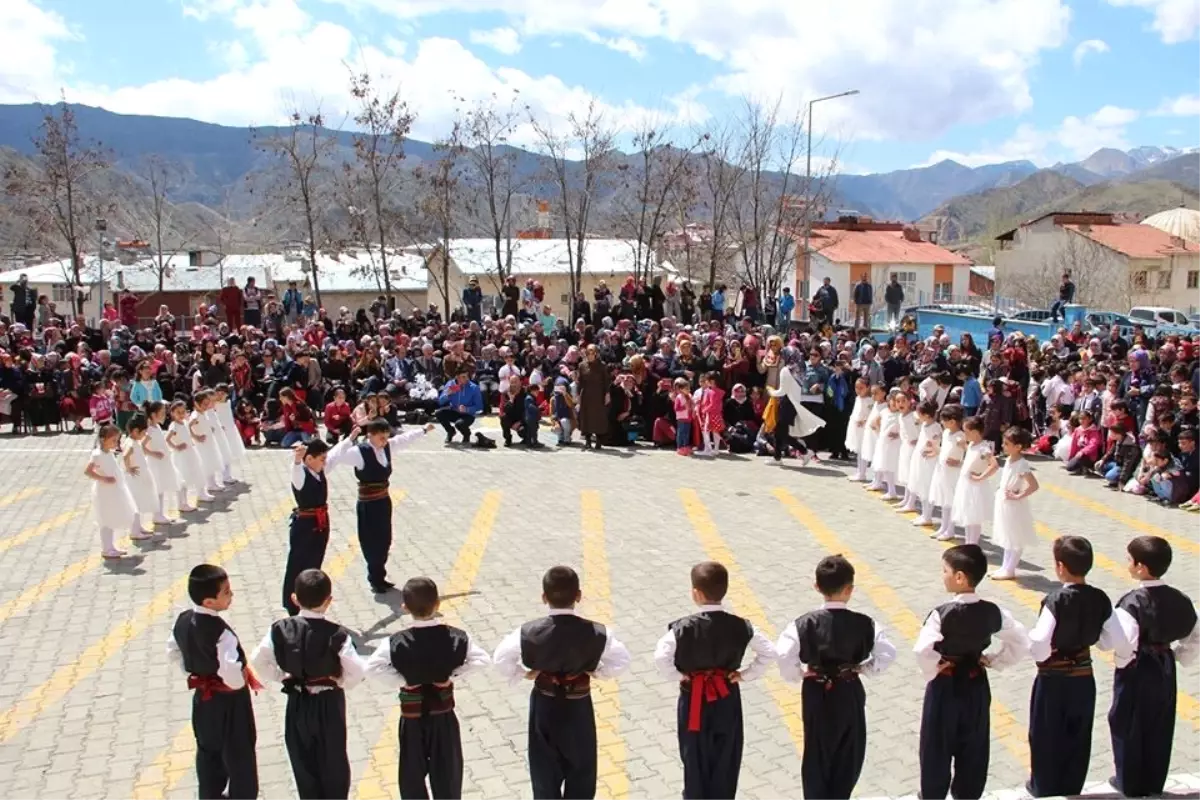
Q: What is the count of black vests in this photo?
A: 11